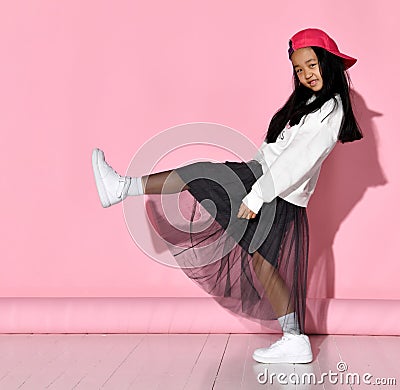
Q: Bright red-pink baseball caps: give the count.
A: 1